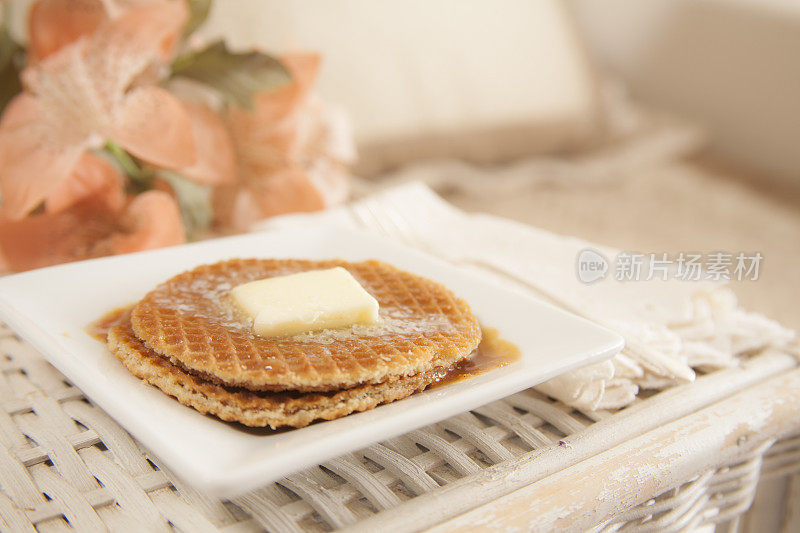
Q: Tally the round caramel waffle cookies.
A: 2